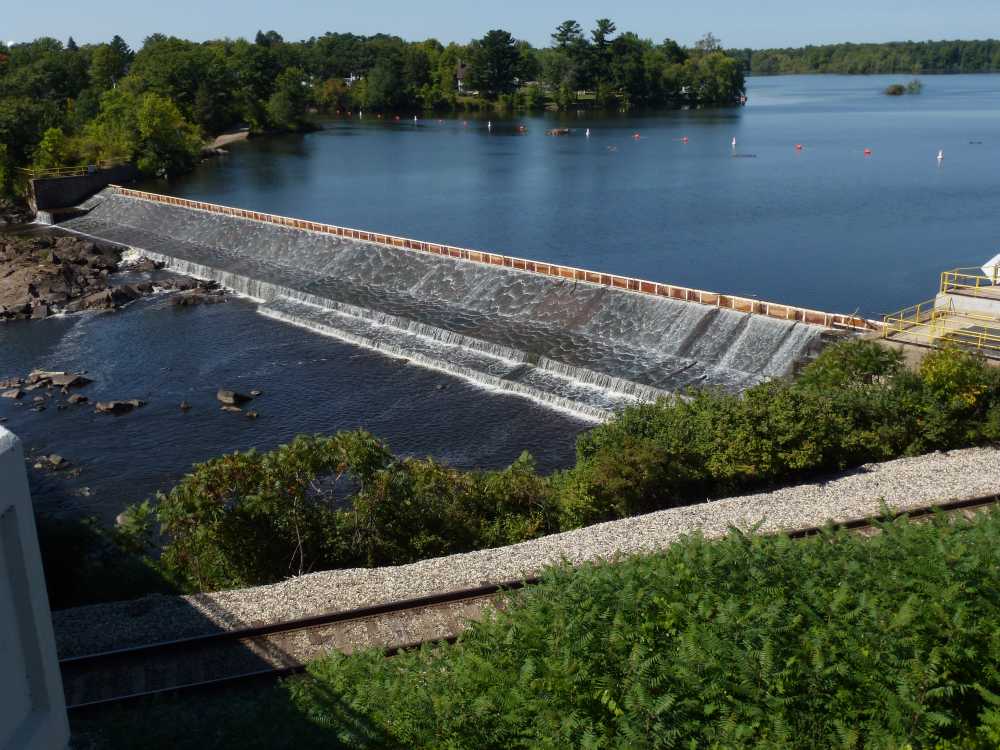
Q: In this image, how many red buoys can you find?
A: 11